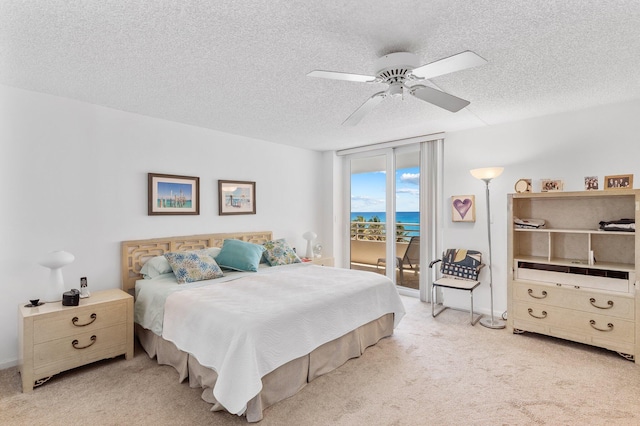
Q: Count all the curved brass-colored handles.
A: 6